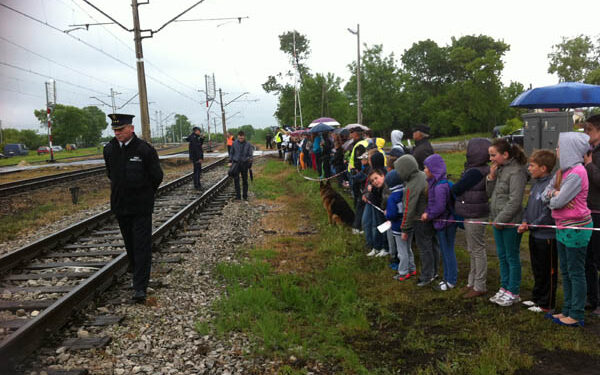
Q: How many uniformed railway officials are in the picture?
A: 2